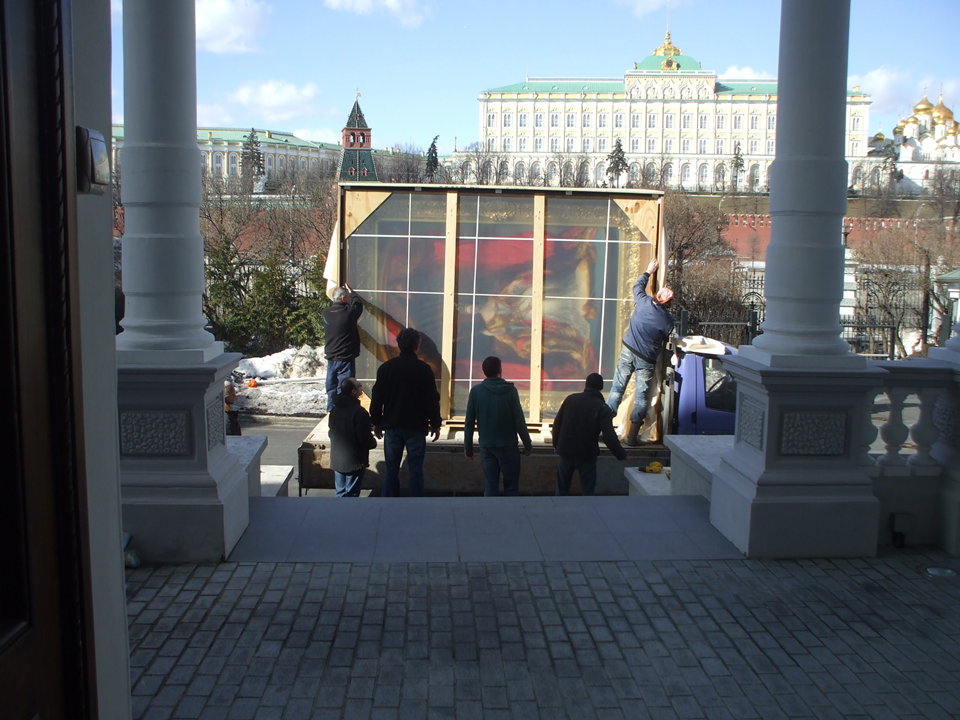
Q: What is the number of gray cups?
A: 0